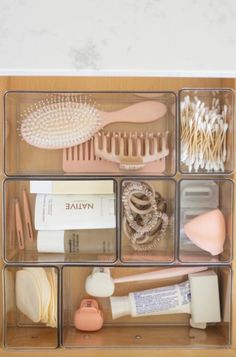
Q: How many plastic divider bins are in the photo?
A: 7